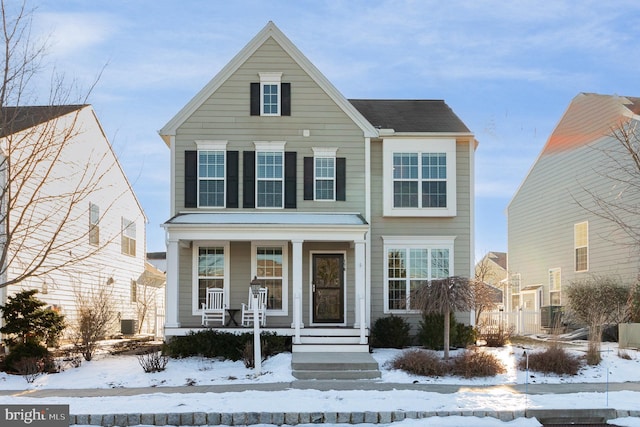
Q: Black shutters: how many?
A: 8